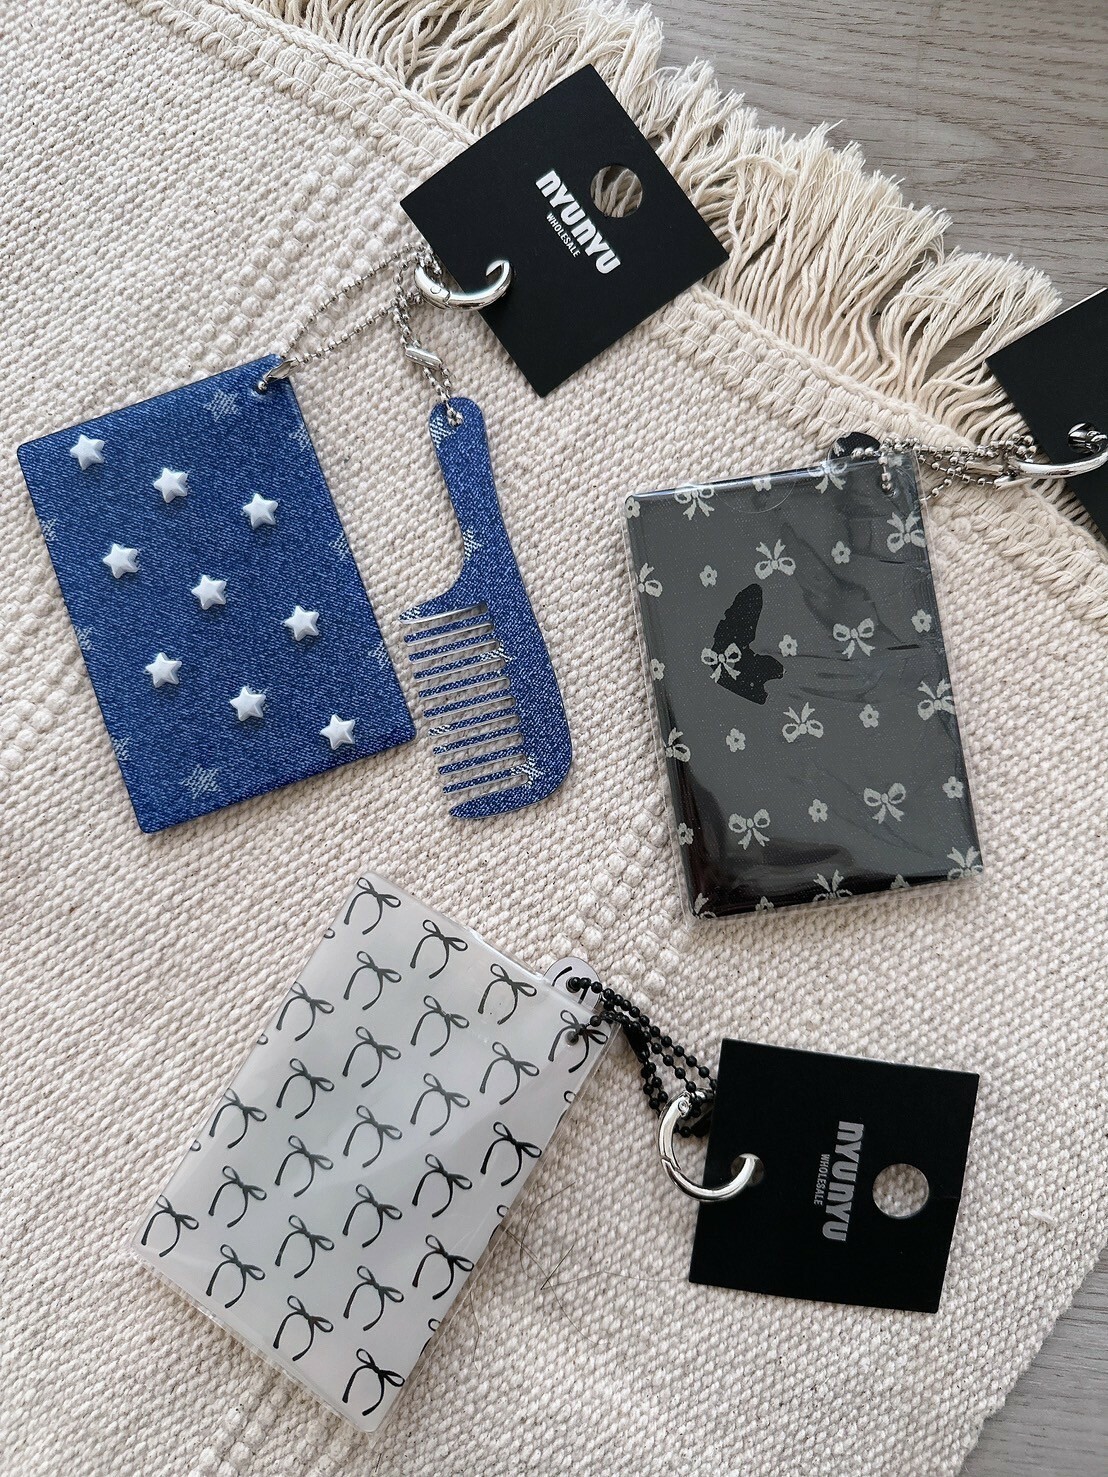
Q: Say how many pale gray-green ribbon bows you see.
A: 15